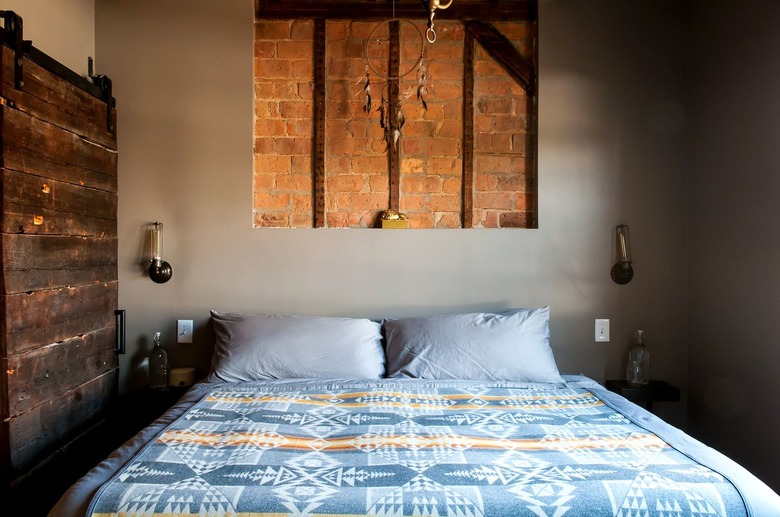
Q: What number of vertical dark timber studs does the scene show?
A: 3